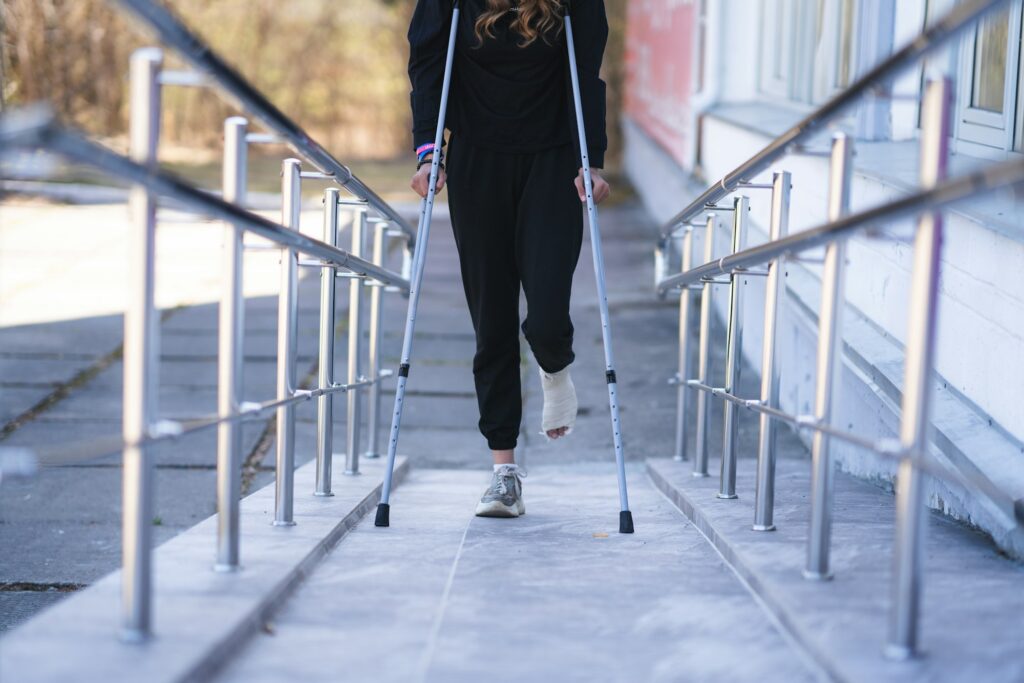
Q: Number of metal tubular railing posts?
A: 12